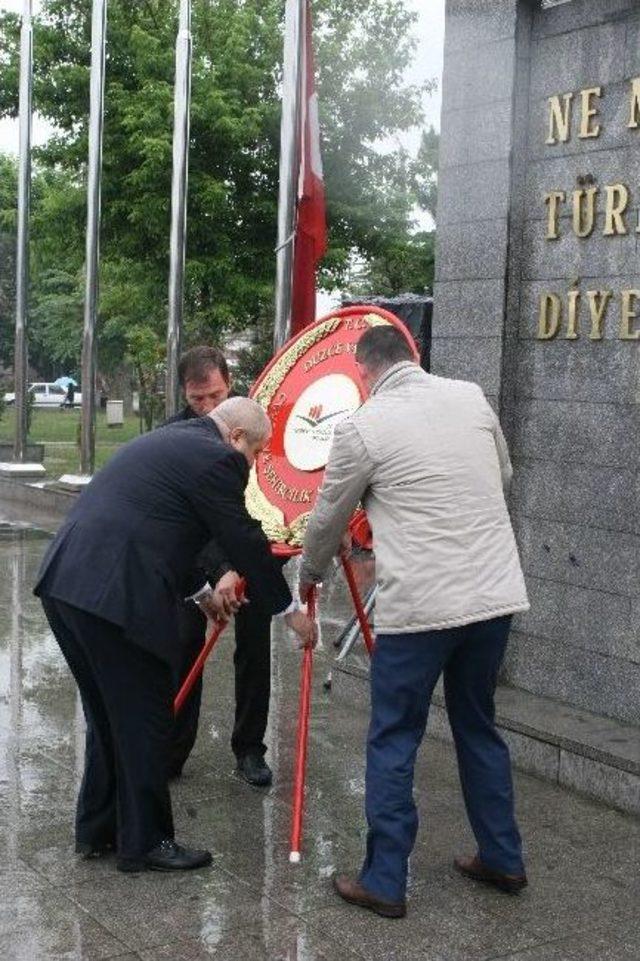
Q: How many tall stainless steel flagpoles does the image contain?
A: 4